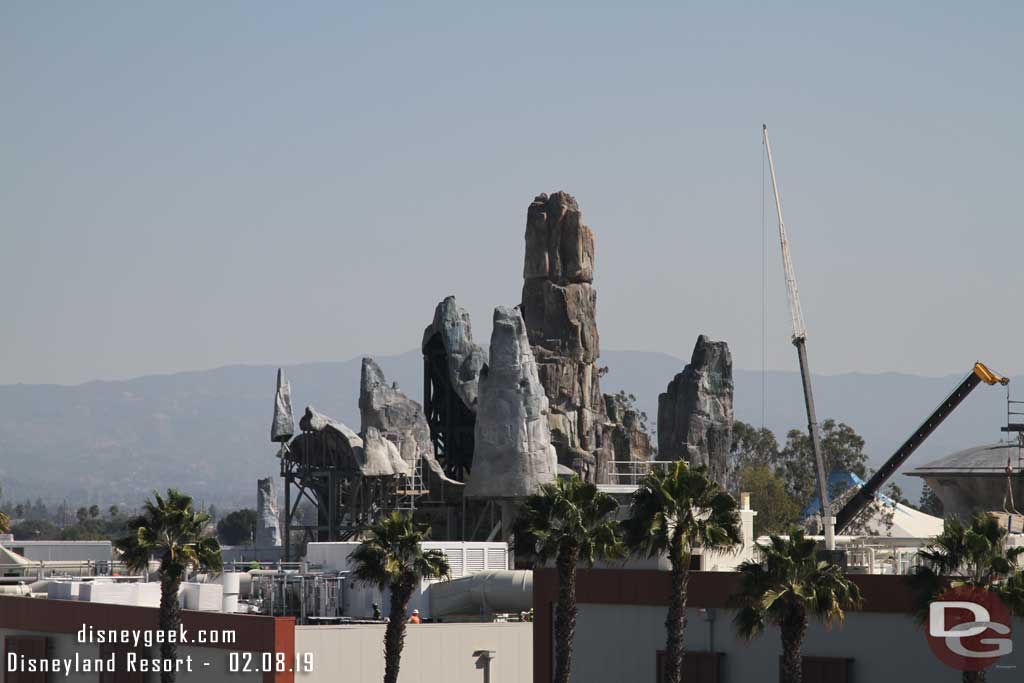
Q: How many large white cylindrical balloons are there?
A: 0